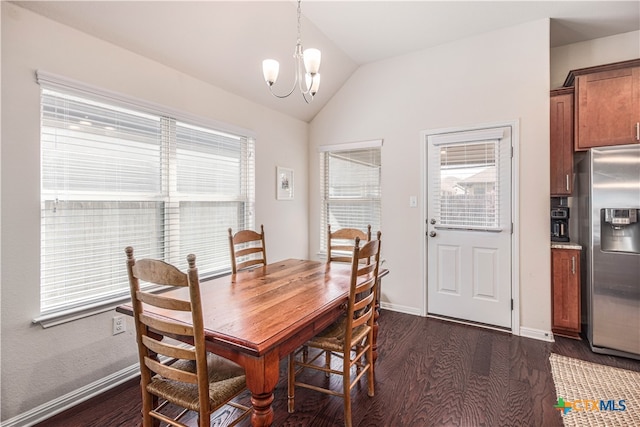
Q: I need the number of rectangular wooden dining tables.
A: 1